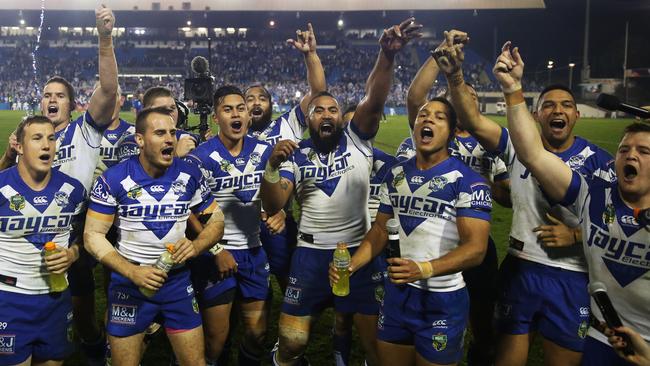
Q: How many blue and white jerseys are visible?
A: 13